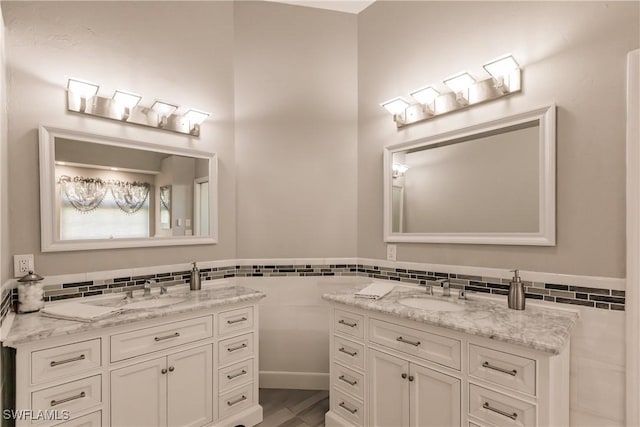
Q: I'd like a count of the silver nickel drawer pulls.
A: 14